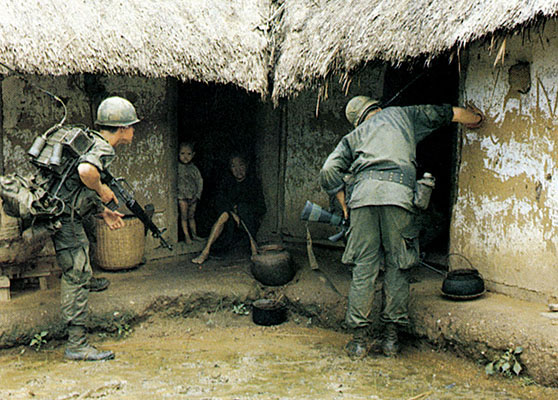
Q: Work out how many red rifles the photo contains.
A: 0